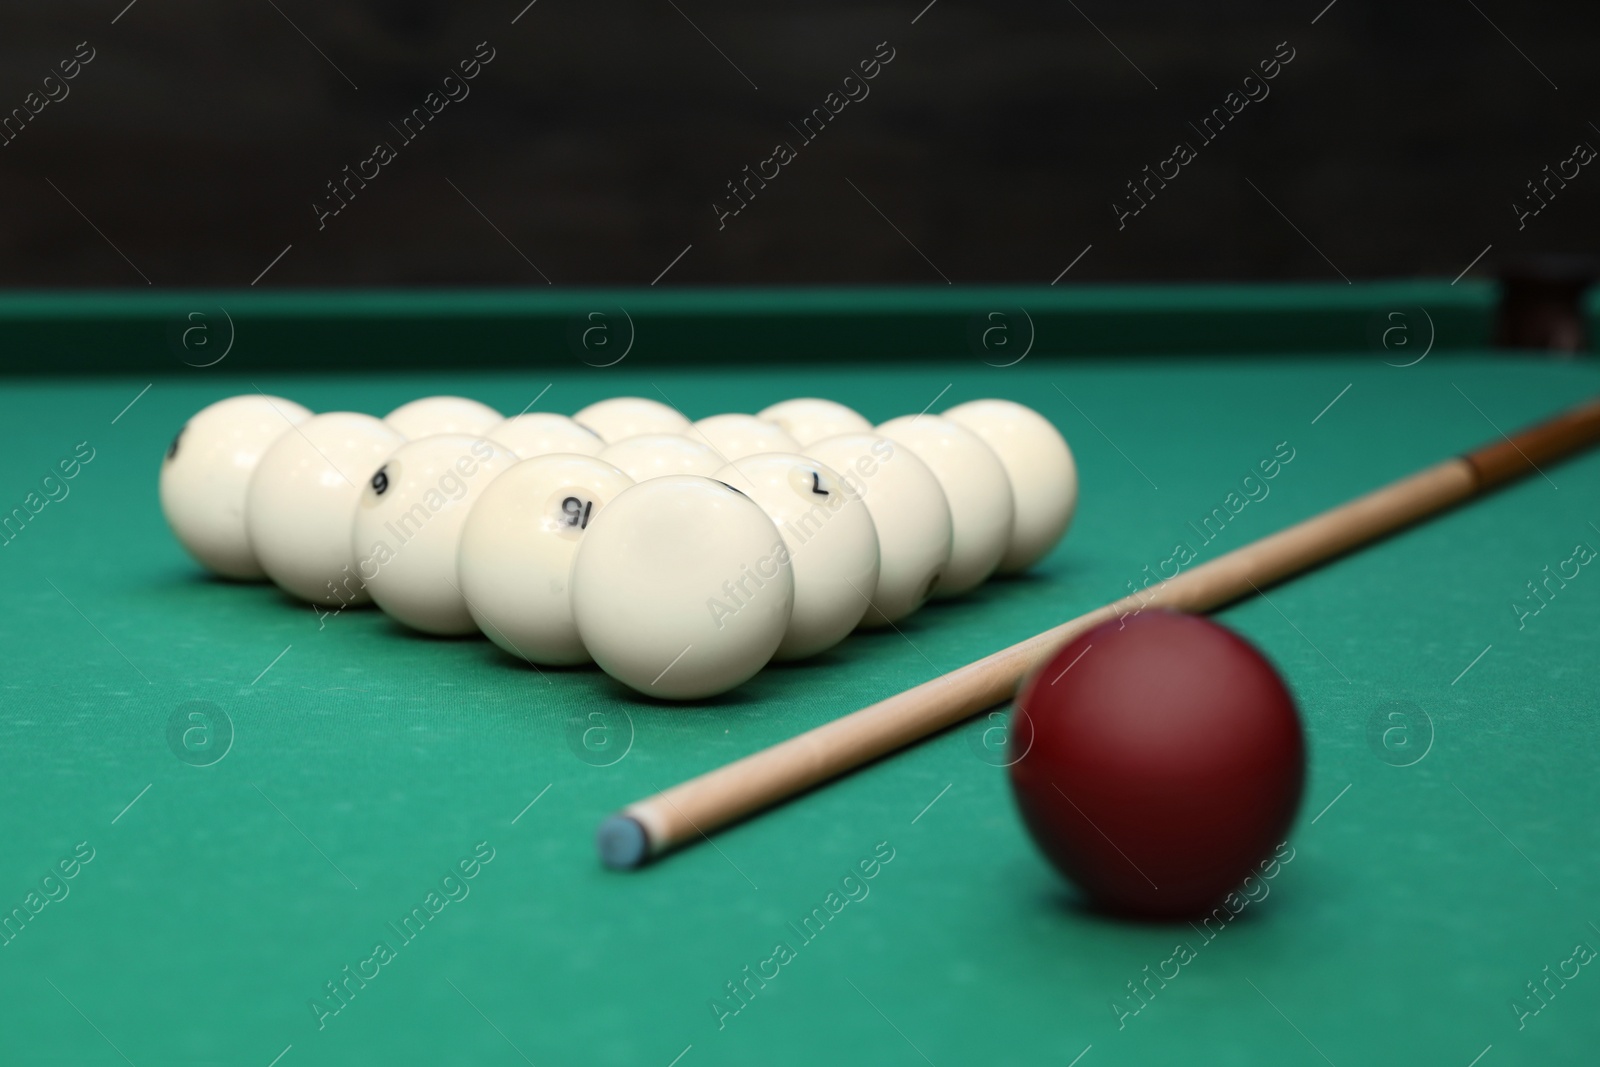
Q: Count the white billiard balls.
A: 15